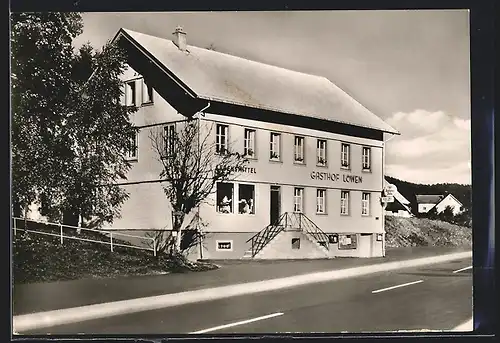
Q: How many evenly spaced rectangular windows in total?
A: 11